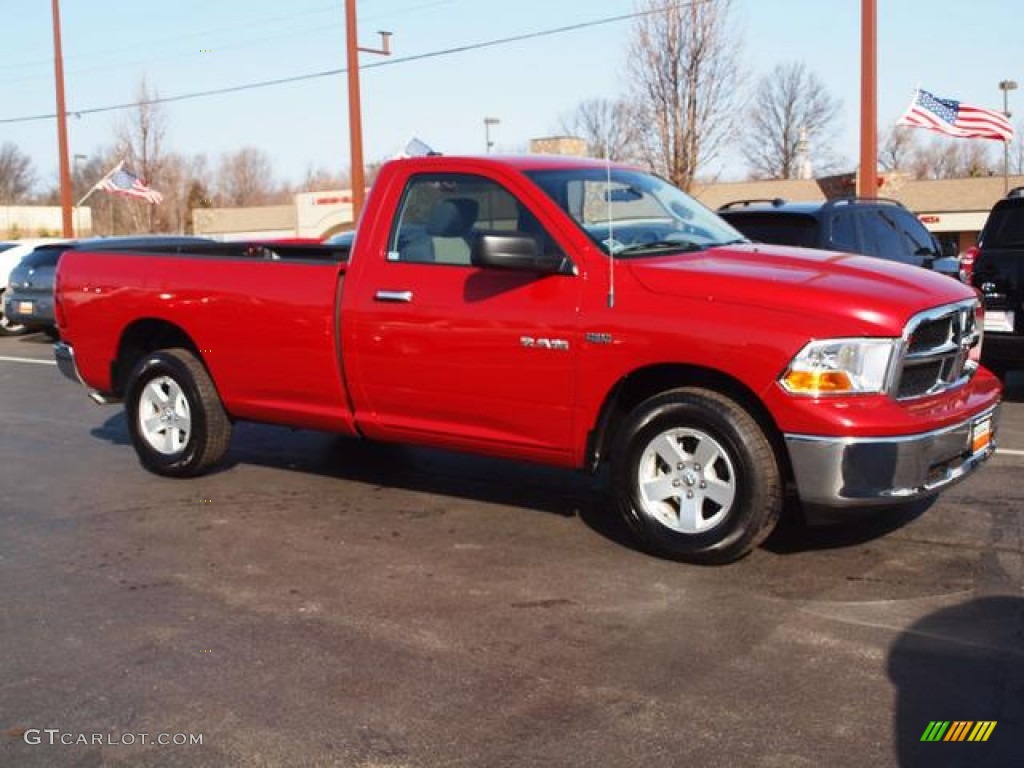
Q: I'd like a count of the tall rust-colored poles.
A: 3